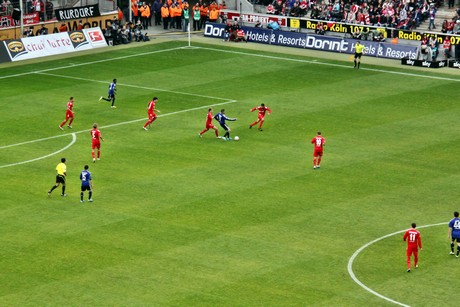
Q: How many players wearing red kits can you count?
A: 7